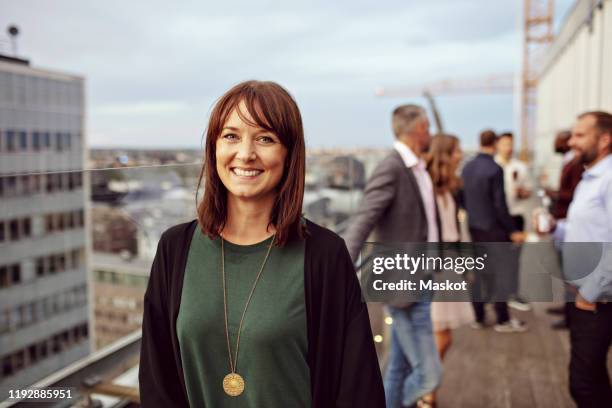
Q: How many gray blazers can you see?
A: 1